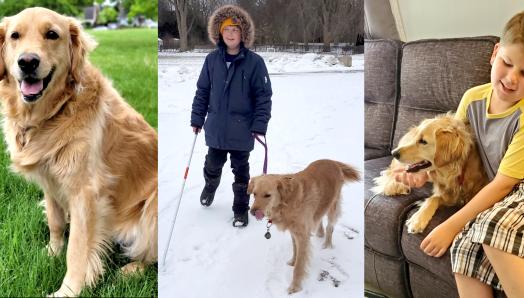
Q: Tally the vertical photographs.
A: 3